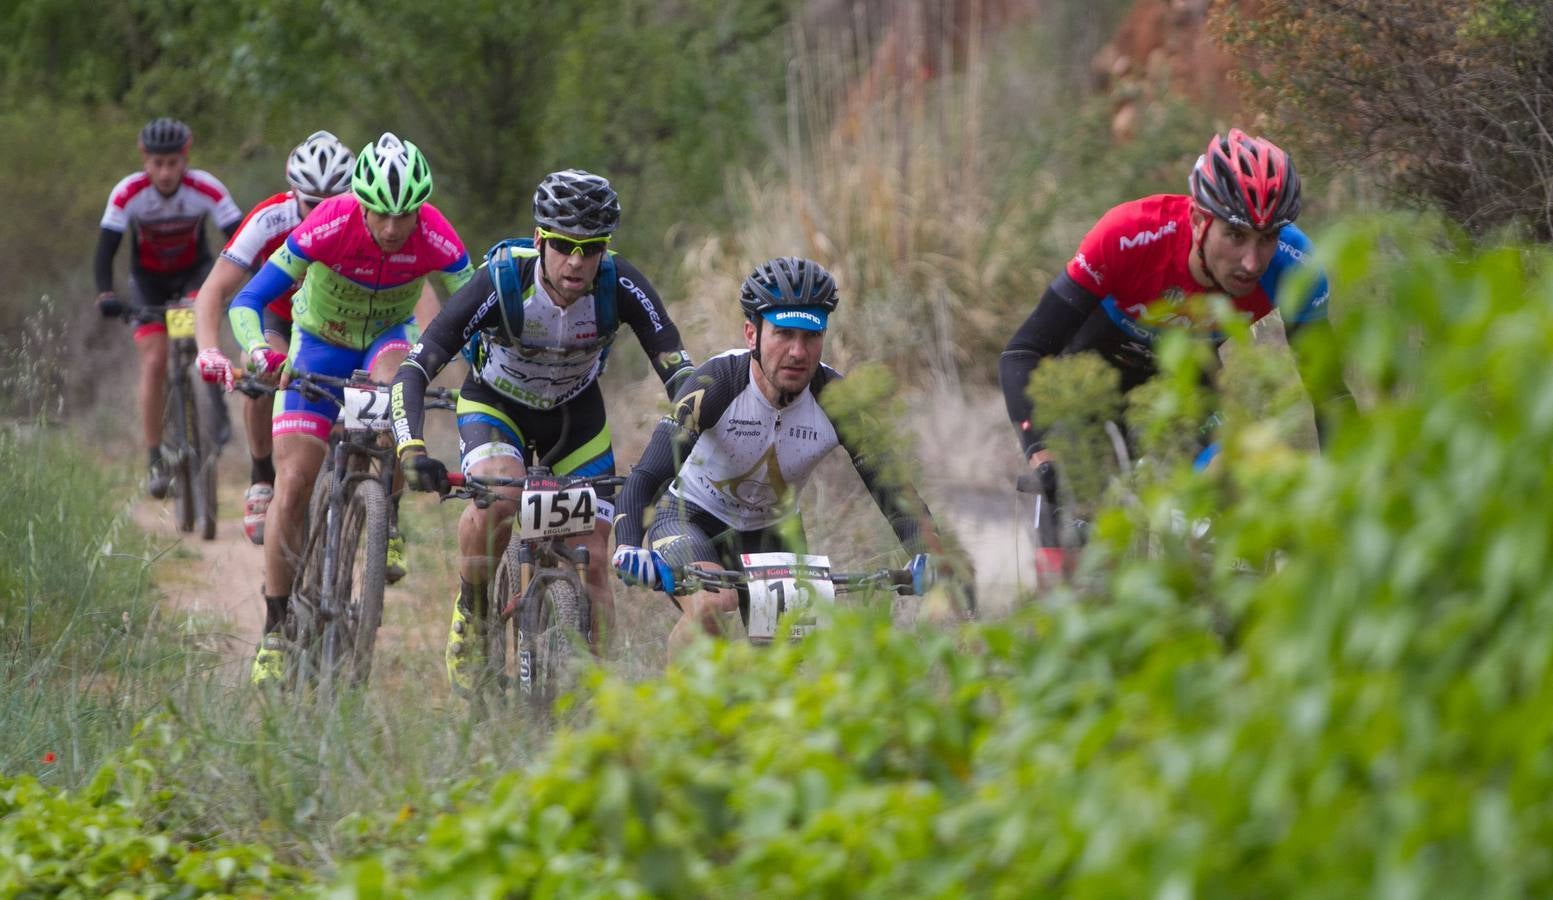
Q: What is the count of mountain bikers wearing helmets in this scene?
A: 6